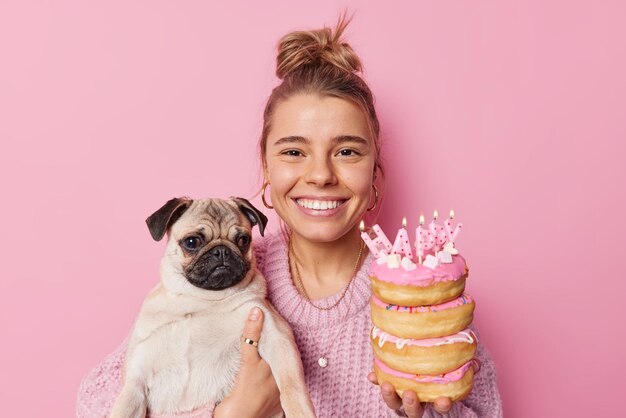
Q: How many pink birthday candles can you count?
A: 5